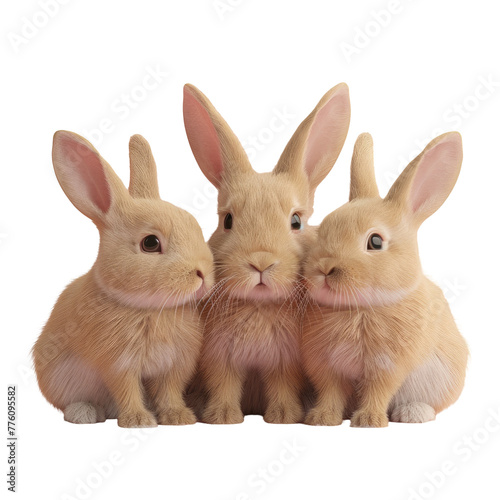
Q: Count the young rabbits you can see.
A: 3